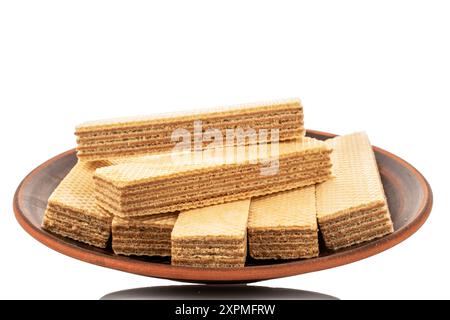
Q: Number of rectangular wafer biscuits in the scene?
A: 7